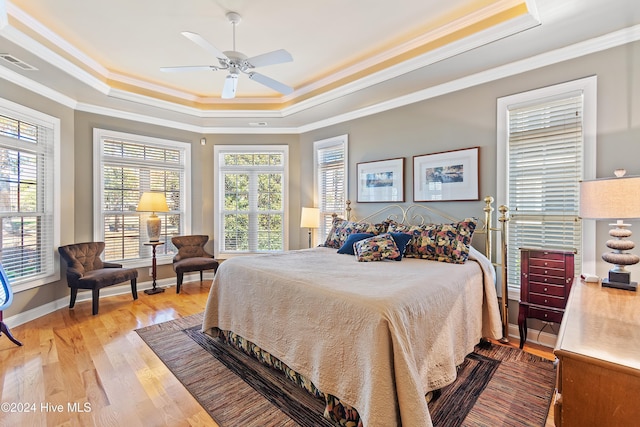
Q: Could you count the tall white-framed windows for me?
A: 5